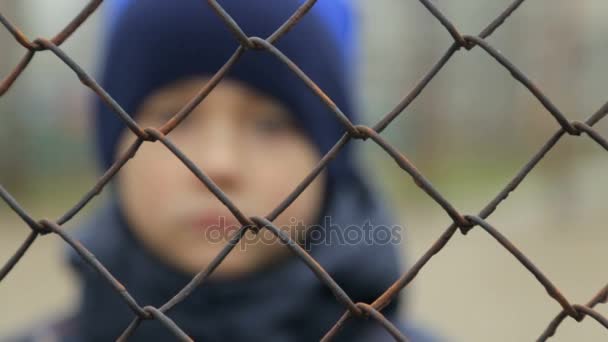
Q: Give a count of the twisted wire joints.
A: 12